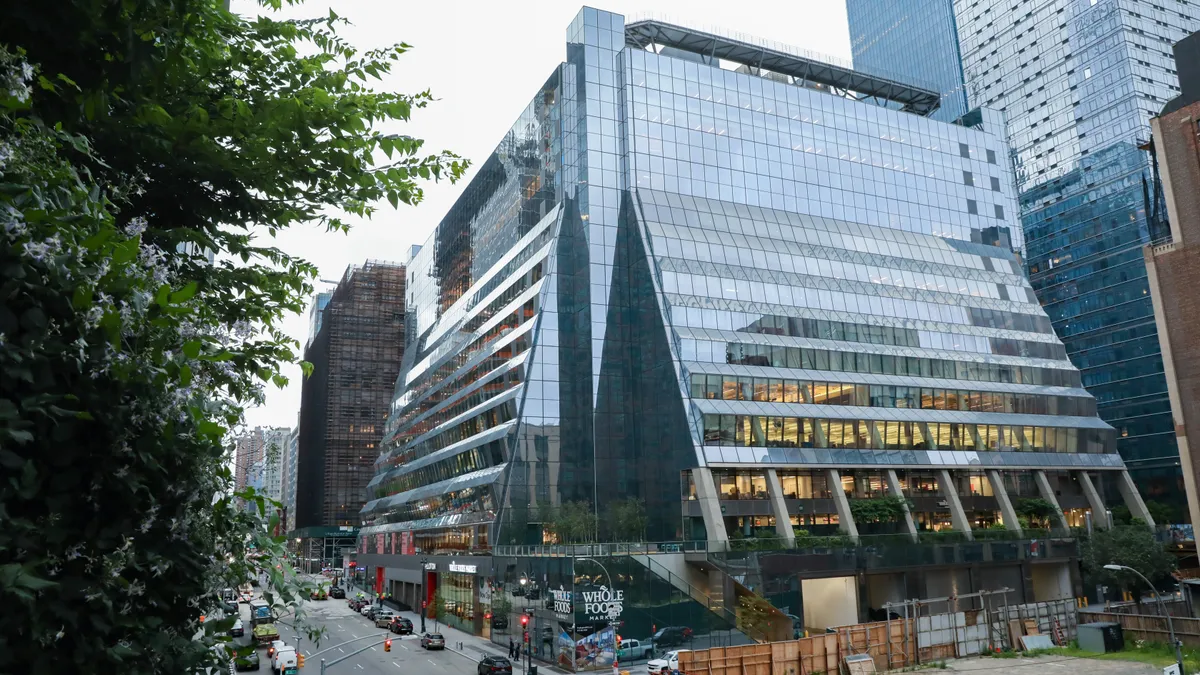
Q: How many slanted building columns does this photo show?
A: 9